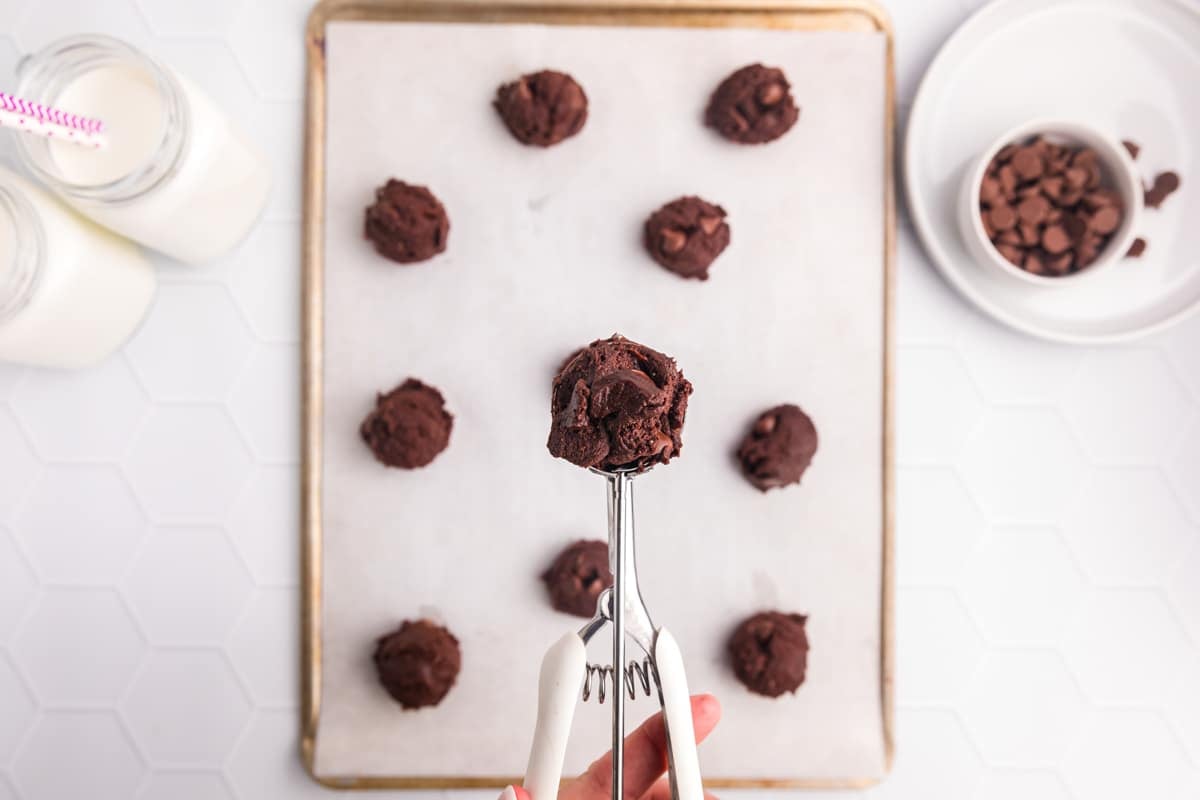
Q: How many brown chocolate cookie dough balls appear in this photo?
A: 10